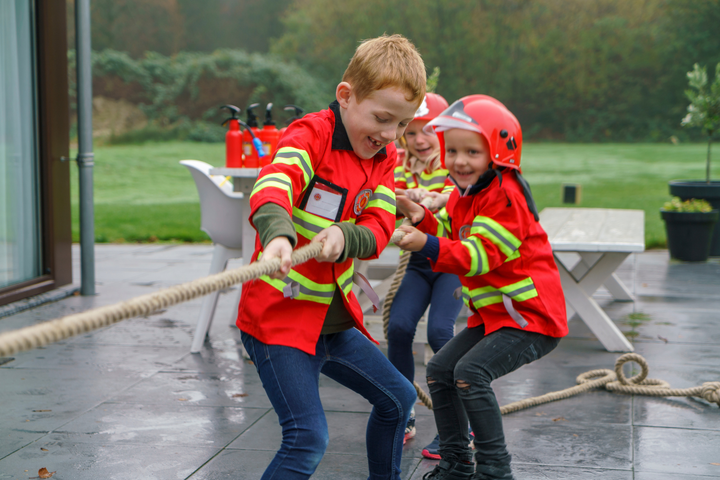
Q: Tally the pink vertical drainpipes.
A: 0